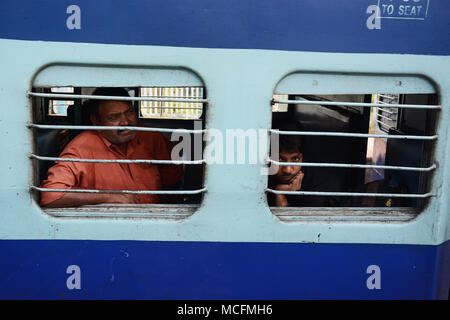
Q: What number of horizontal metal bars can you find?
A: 8